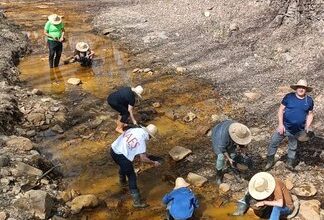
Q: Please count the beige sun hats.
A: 8